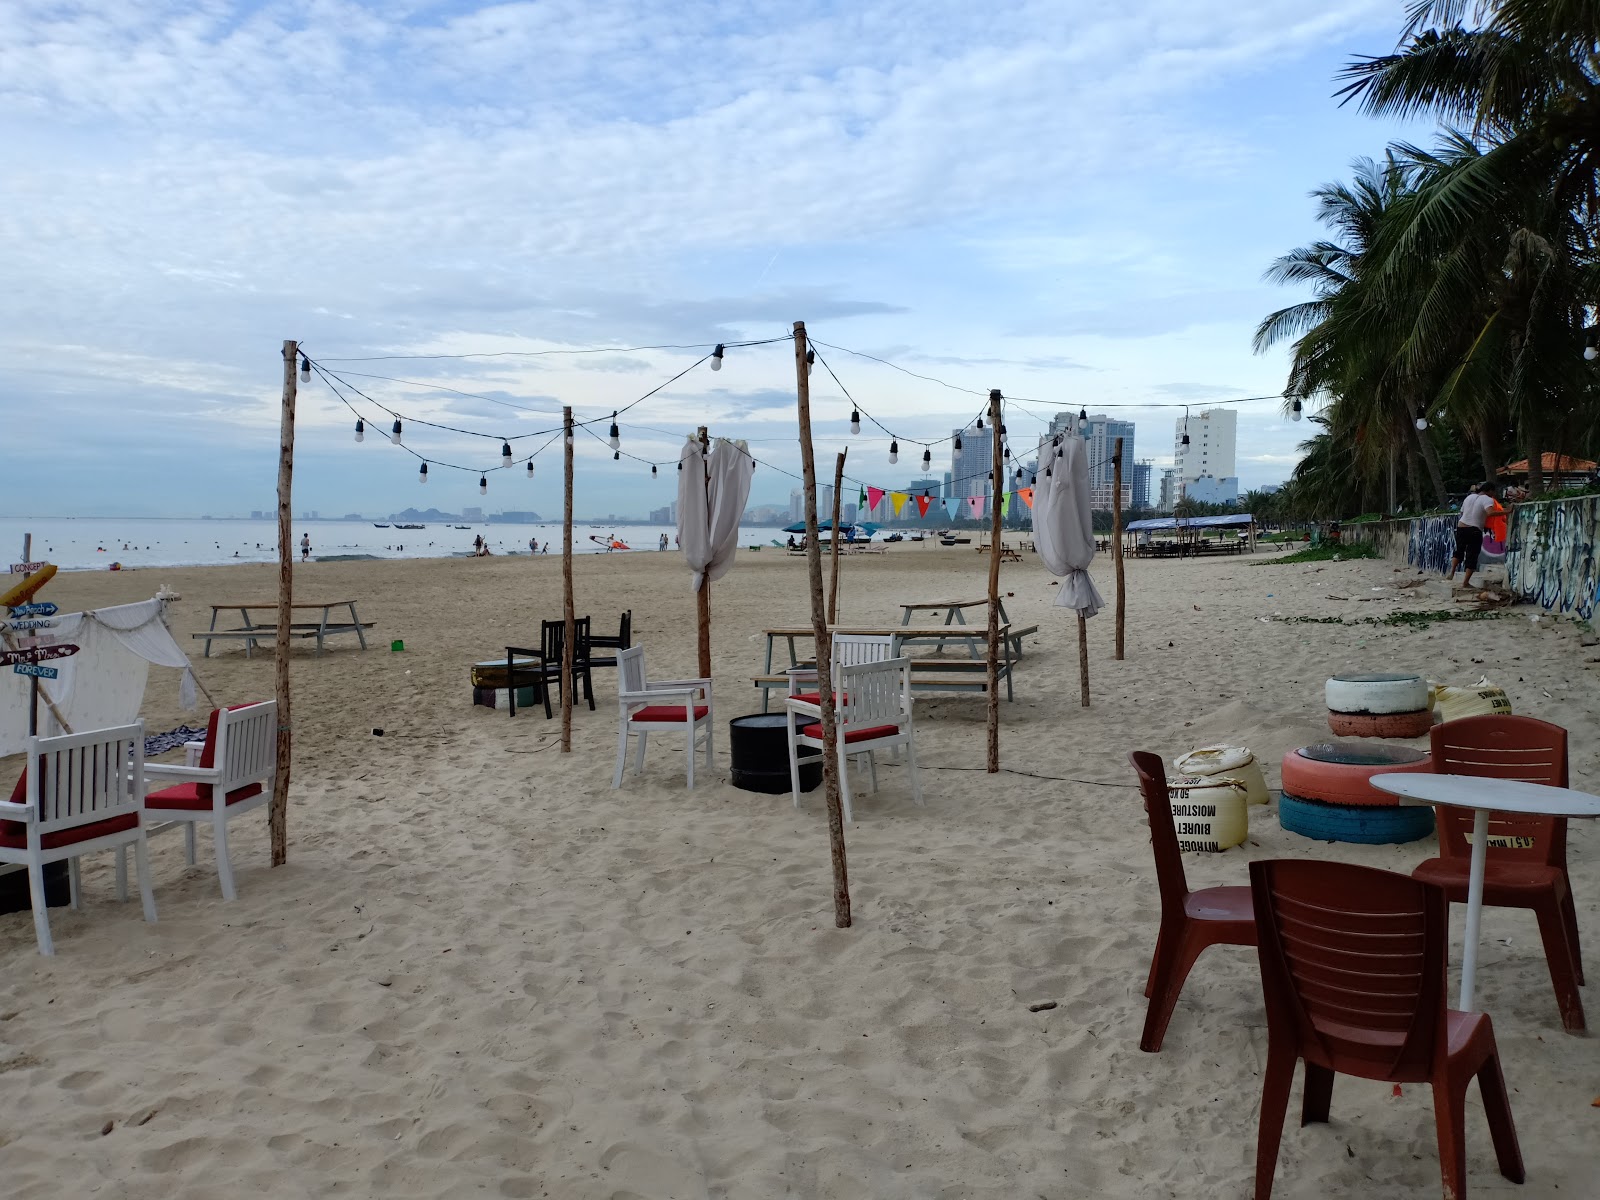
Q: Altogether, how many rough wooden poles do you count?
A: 8